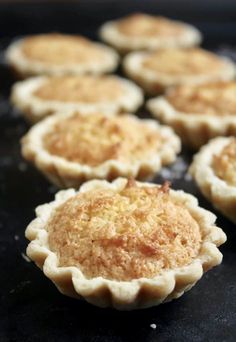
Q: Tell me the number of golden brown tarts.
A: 8